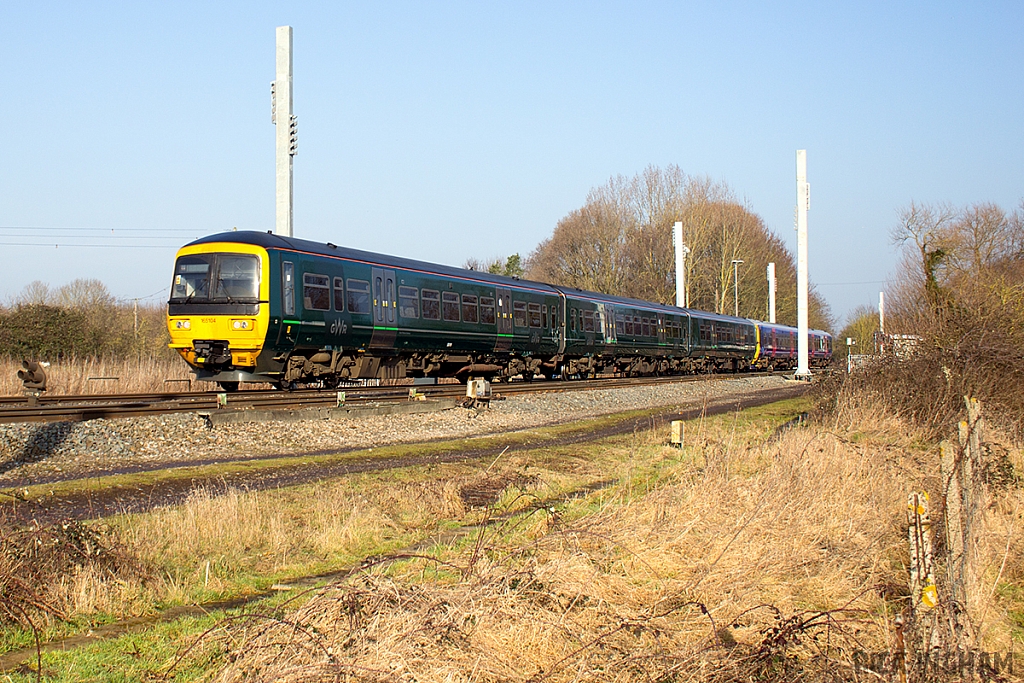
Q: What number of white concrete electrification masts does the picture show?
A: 5